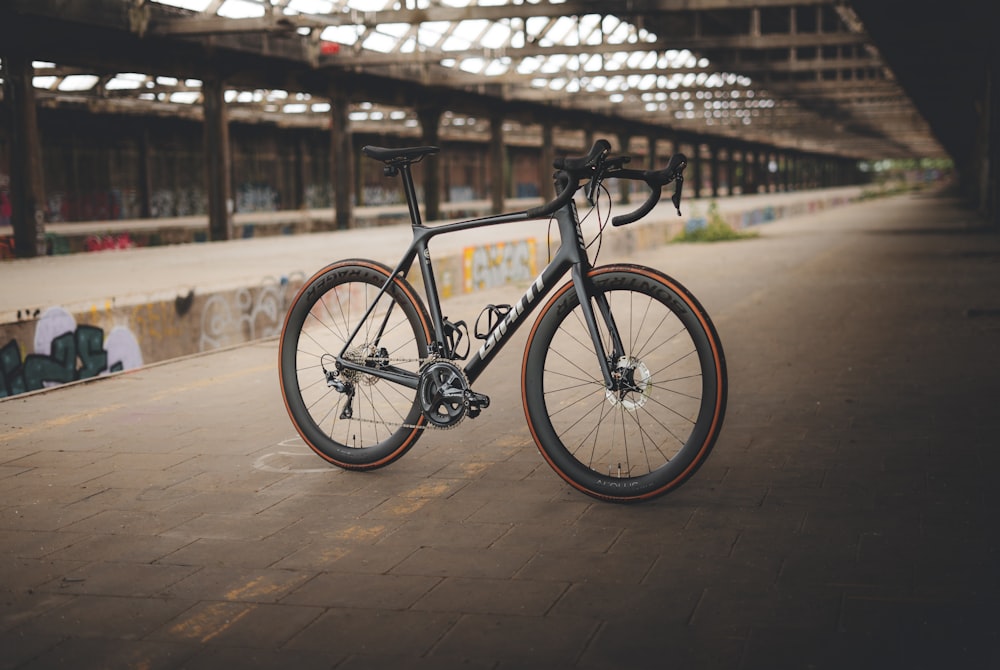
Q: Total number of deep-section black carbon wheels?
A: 2